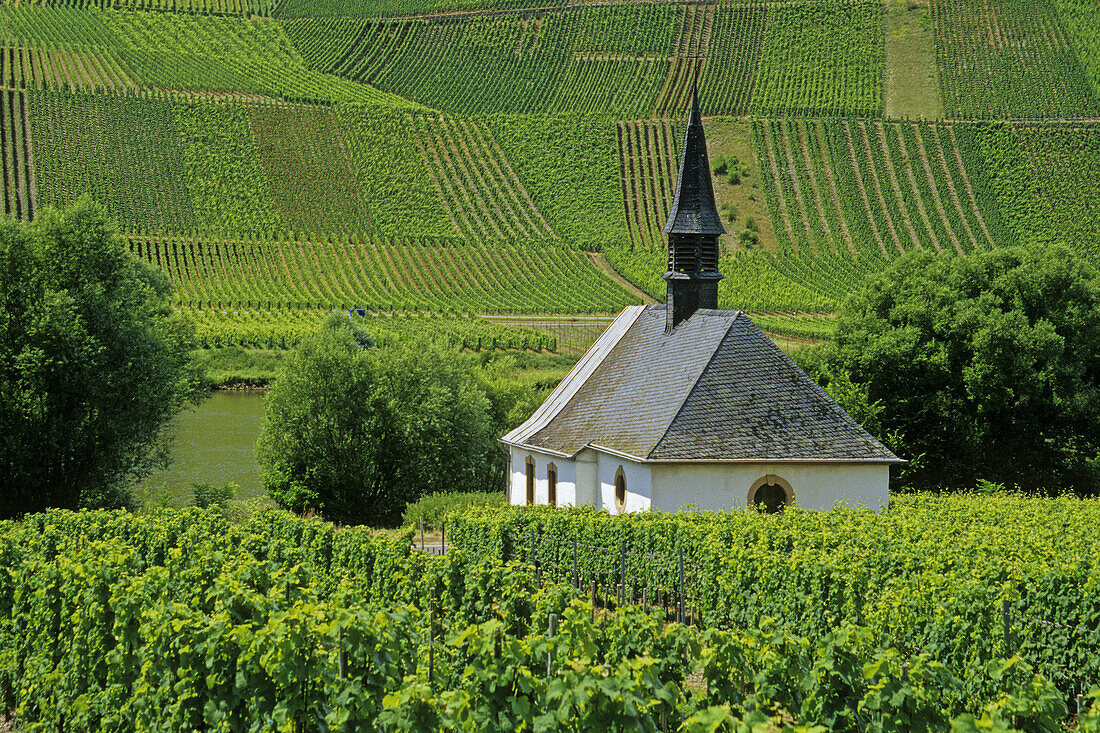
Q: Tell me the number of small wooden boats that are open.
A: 0